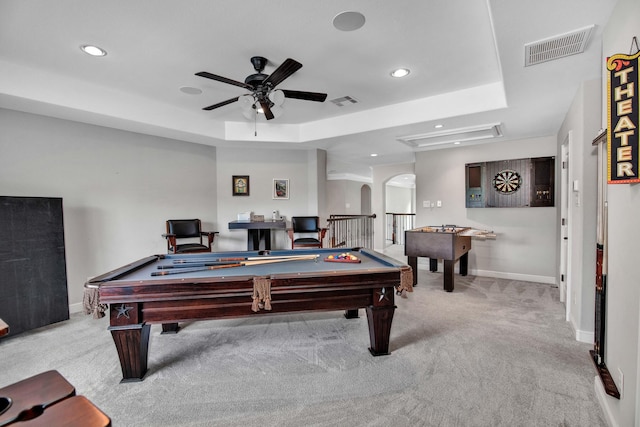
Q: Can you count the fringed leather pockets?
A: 3